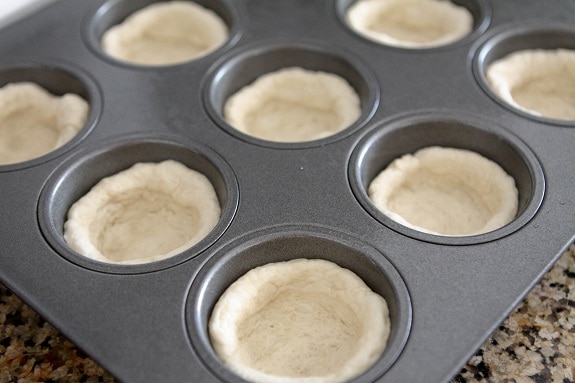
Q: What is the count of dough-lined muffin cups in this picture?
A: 8